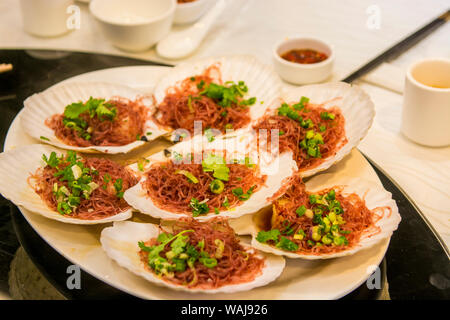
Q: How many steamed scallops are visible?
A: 7